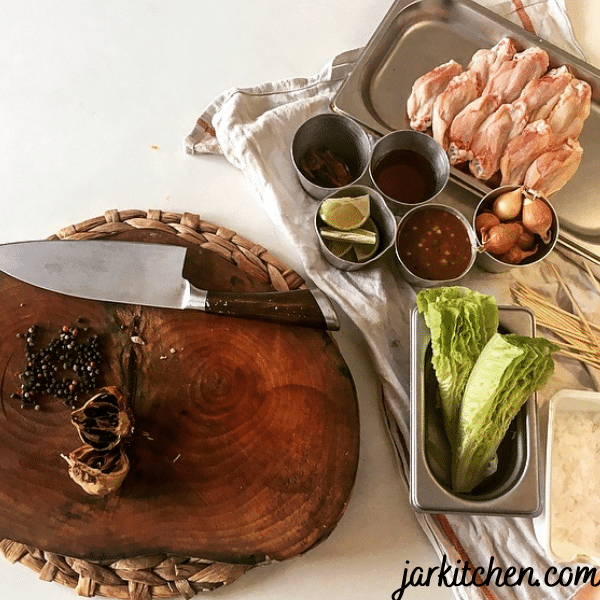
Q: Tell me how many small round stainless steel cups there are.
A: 5